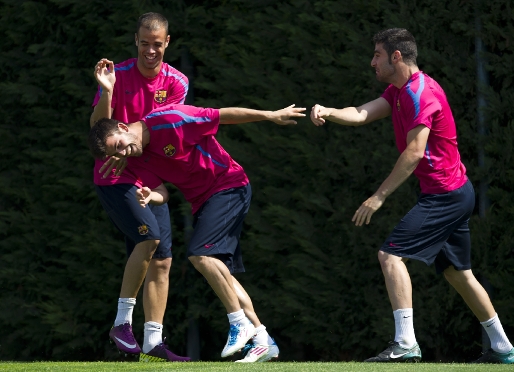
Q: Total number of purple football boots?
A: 2